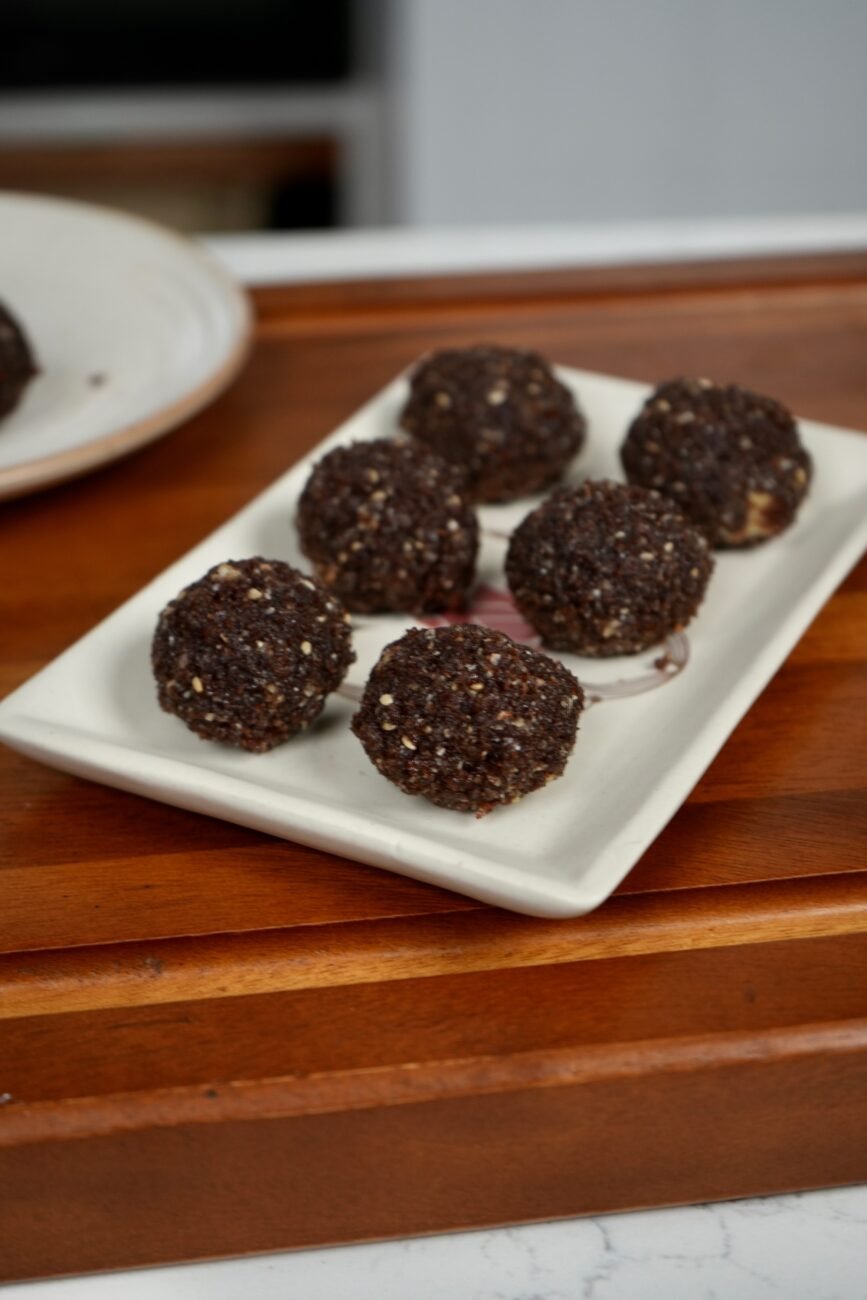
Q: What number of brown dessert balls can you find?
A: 7